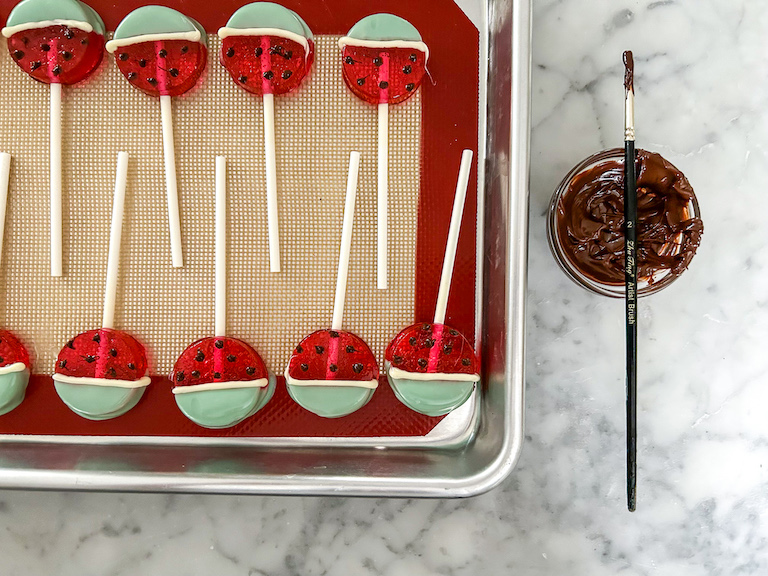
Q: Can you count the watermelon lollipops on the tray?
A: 9